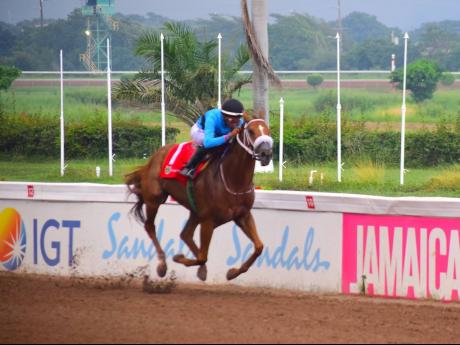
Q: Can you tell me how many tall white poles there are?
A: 7